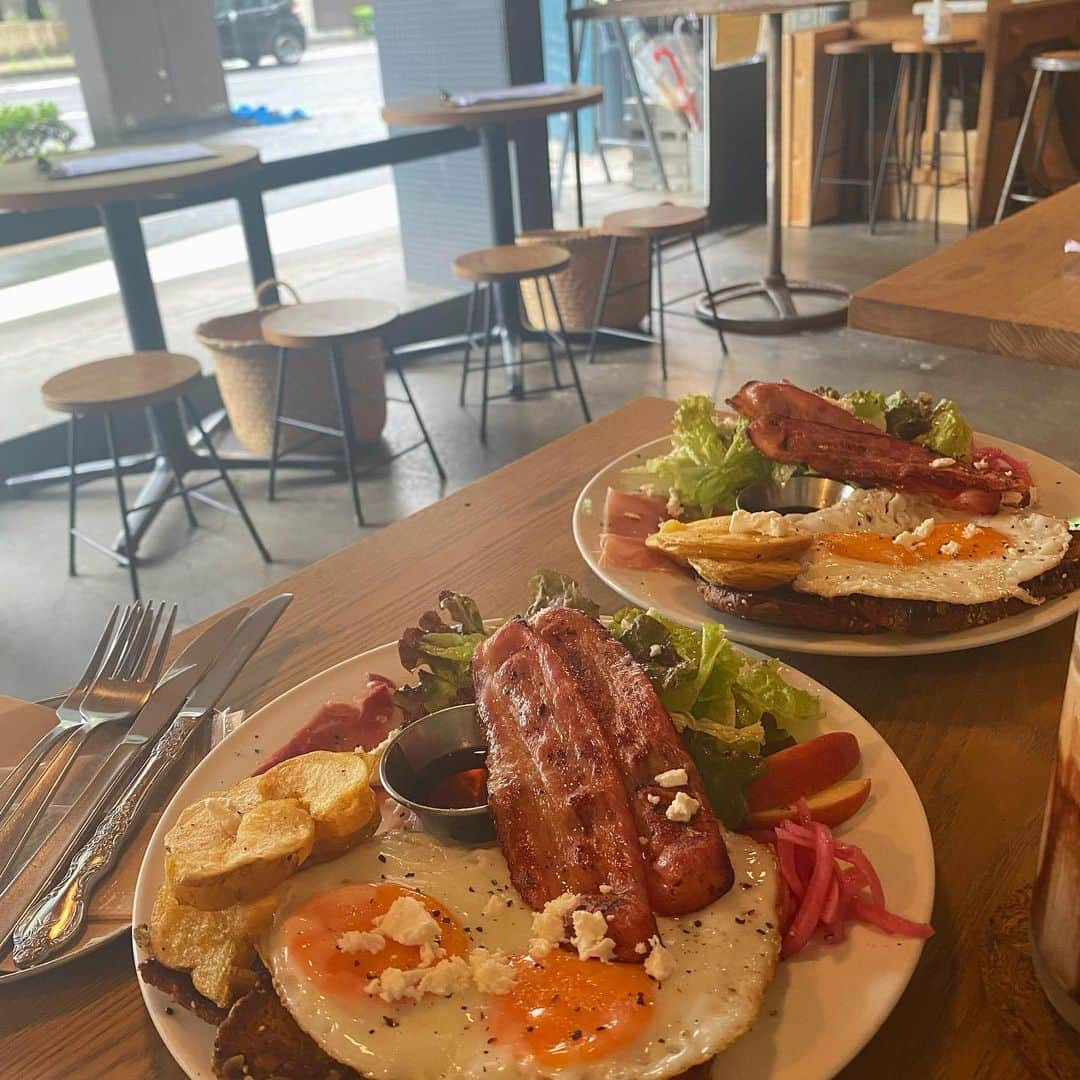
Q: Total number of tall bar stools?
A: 3